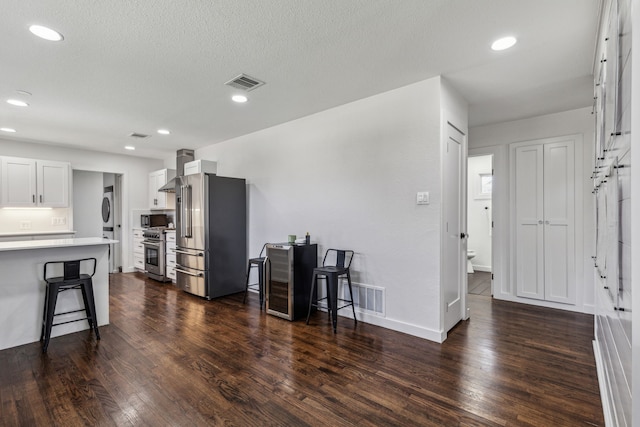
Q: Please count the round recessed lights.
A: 7